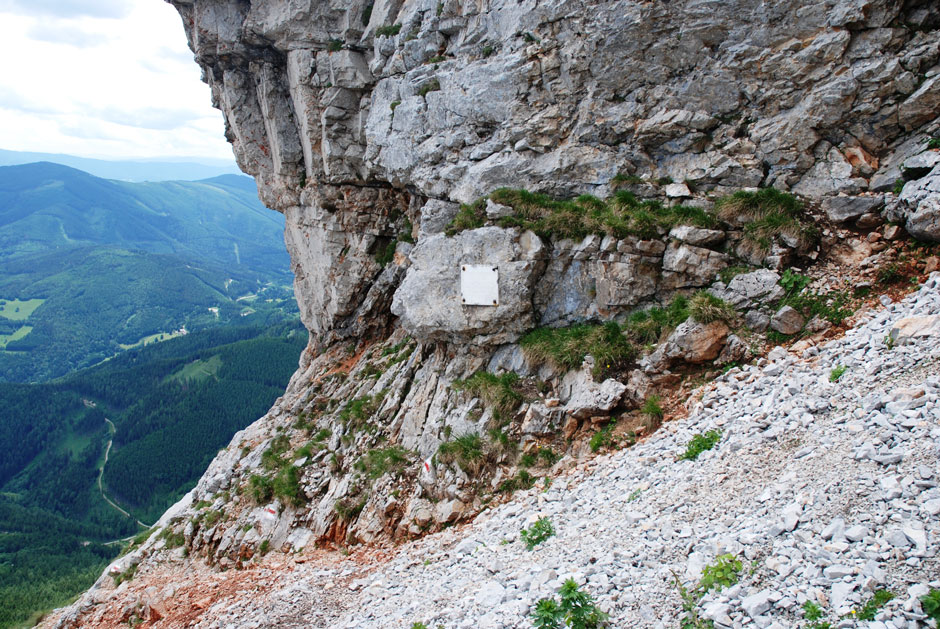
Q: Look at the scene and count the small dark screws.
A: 4